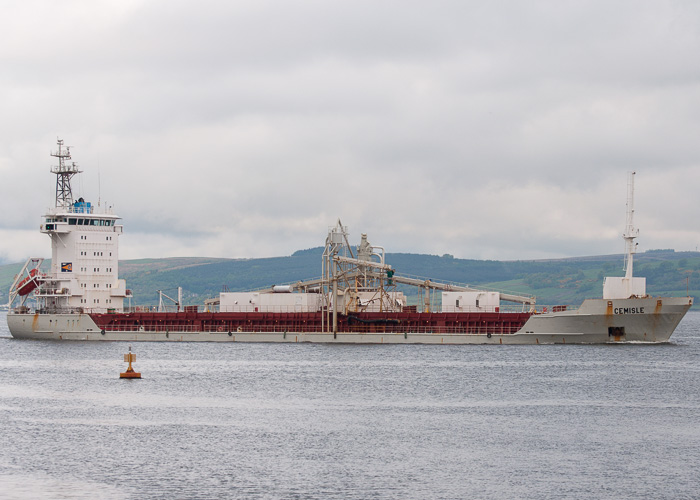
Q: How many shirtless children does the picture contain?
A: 0